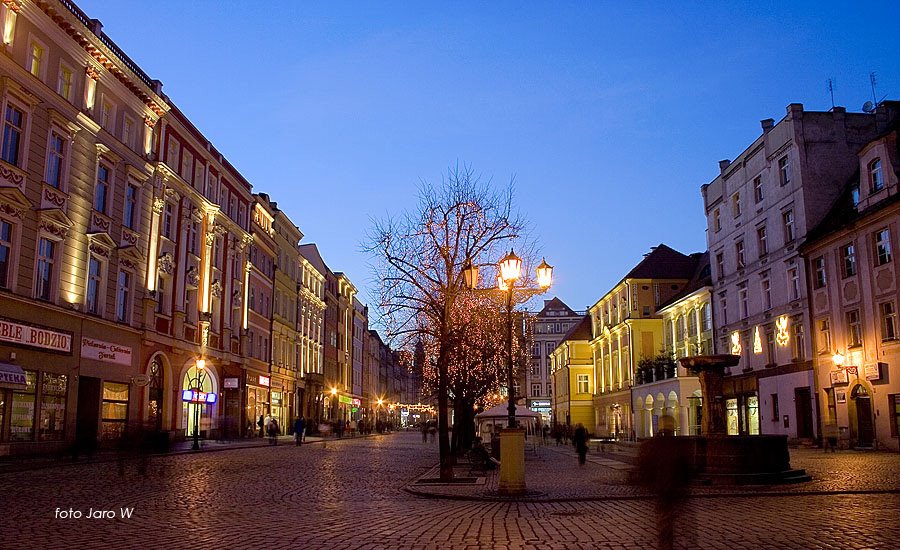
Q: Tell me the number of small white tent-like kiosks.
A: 1